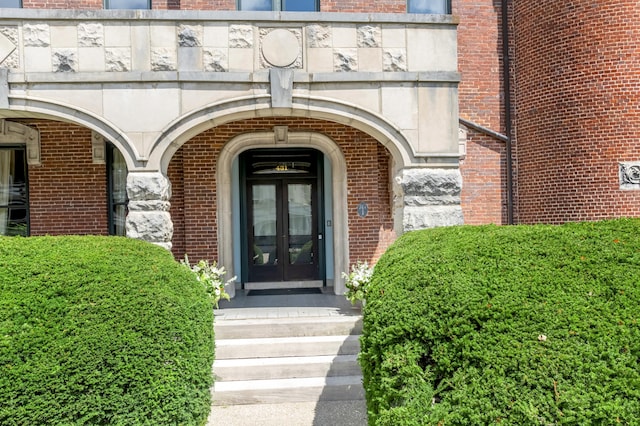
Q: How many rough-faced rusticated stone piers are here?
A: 2